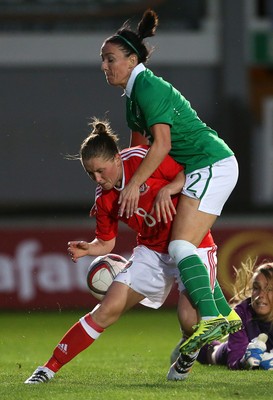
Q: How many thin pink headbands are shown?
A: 0